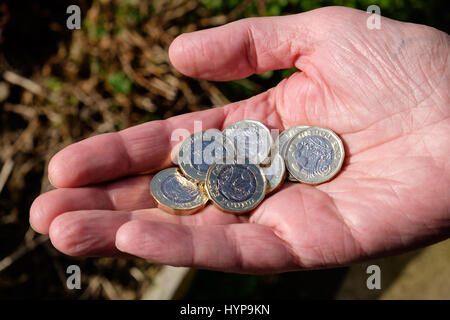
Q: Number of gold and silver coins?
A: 7